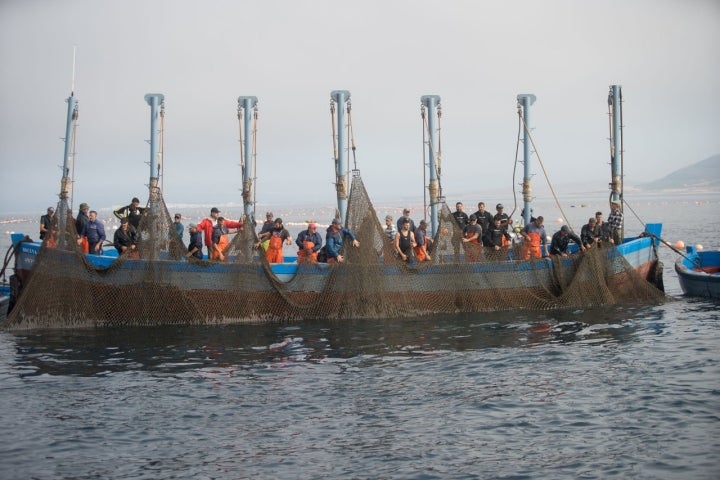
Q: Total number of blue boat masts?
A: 7